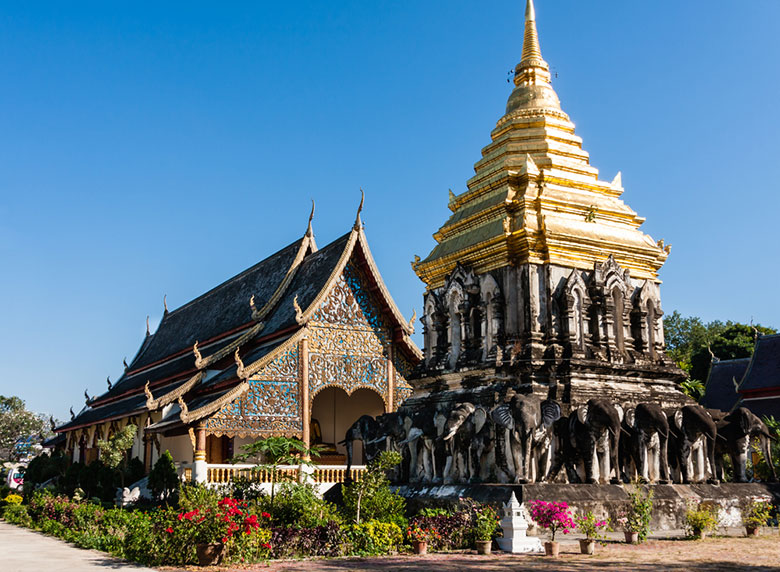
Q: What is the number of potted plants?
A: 8